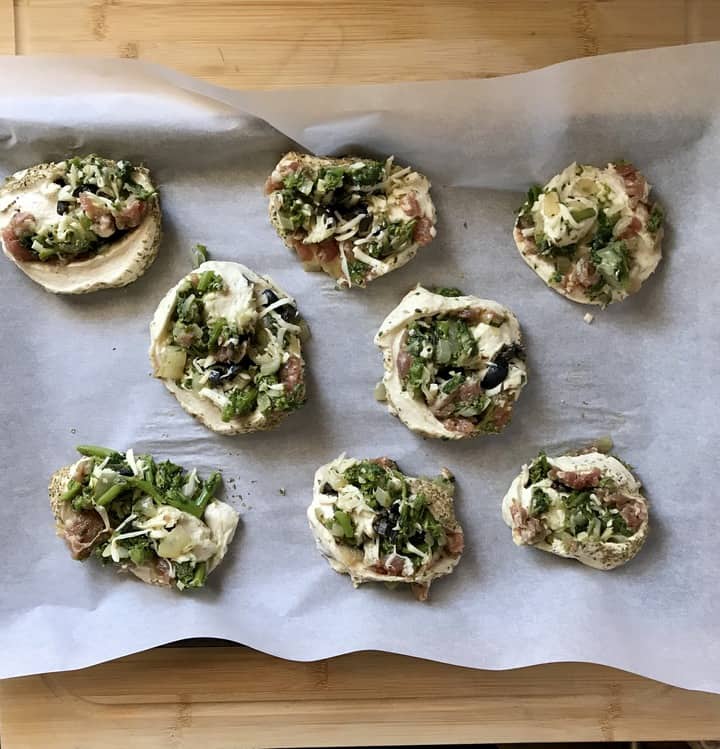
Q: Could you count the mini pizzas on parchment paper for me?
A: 8